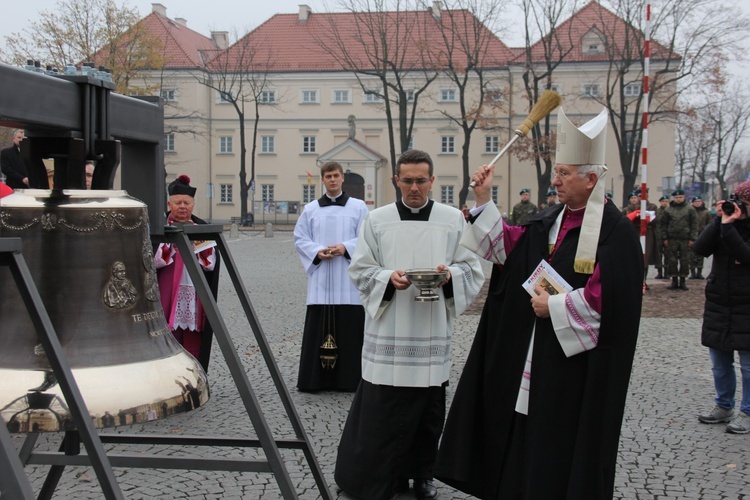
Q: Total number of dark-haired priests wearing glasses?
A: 1